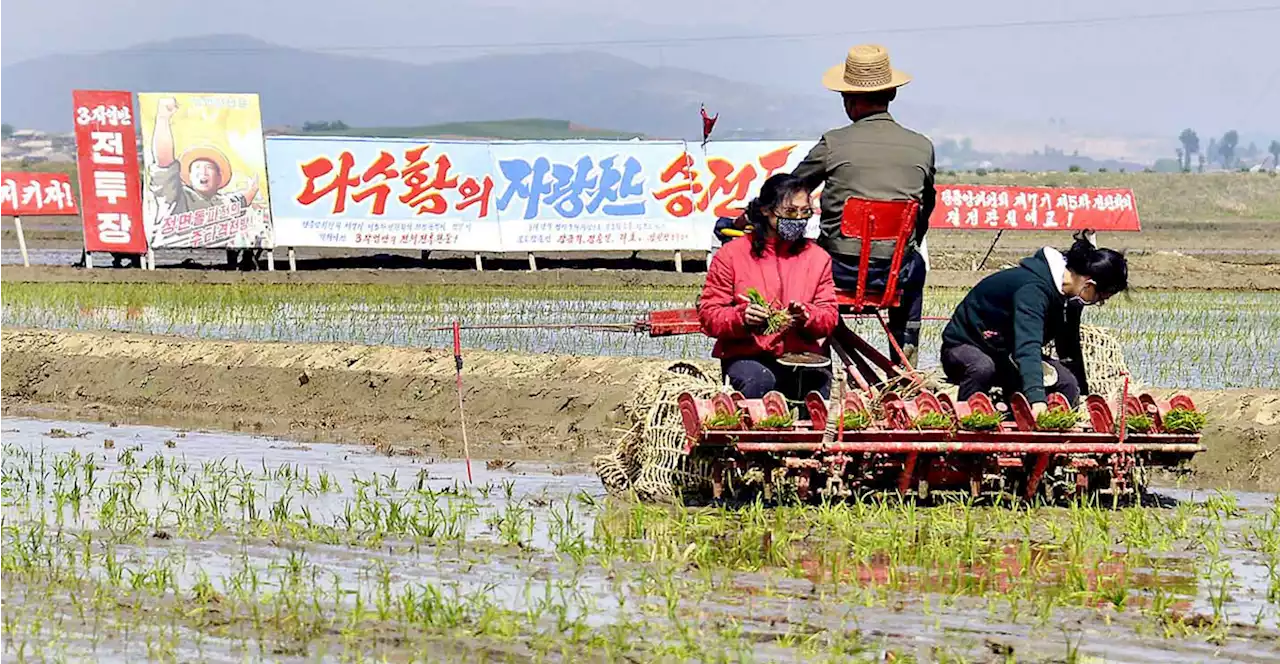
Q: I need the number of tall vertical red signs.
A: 1